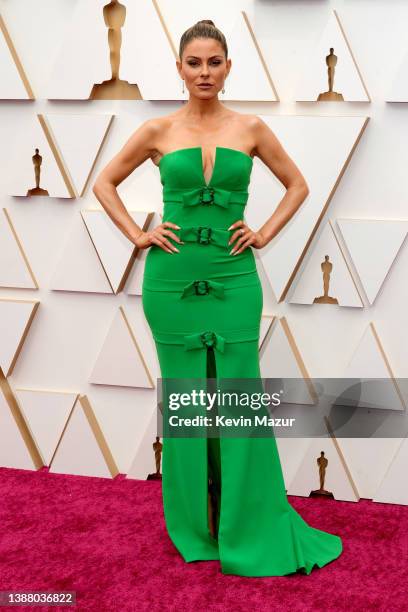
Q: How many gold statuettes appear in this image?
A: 6